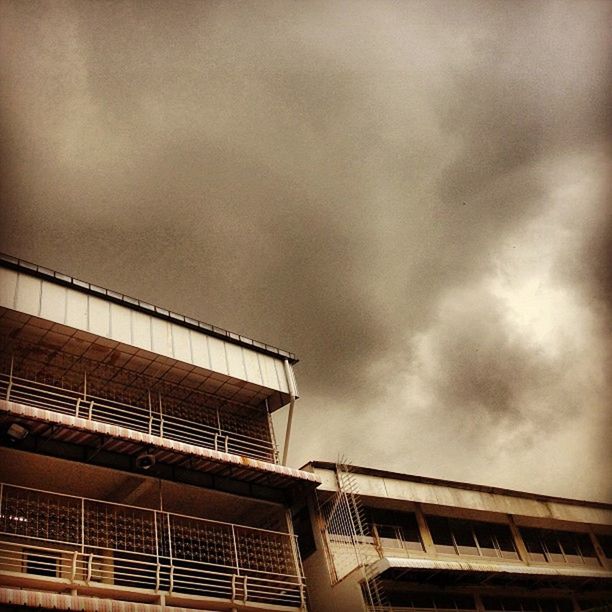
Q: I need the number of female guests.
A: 0